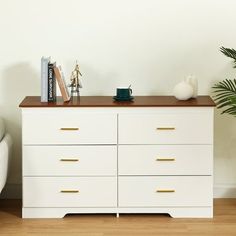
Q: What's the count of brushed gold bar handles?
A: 6